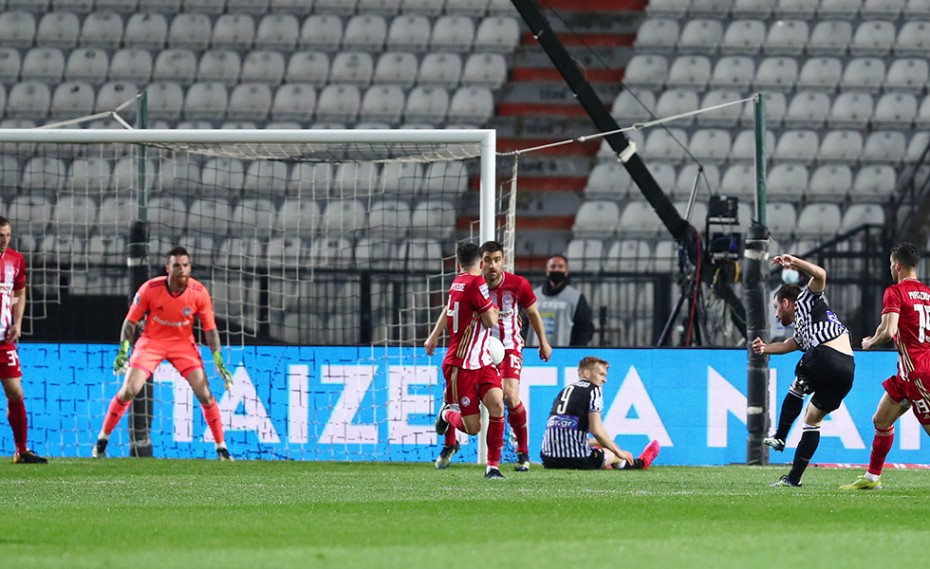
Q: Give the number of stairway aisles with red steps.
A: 1